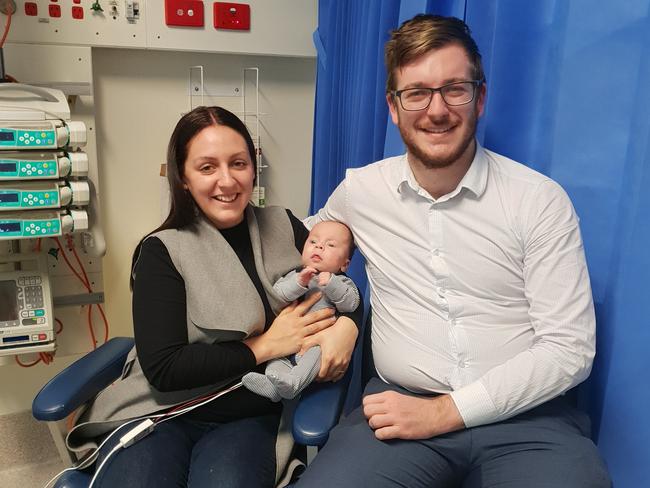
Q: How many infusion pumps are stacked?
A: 4